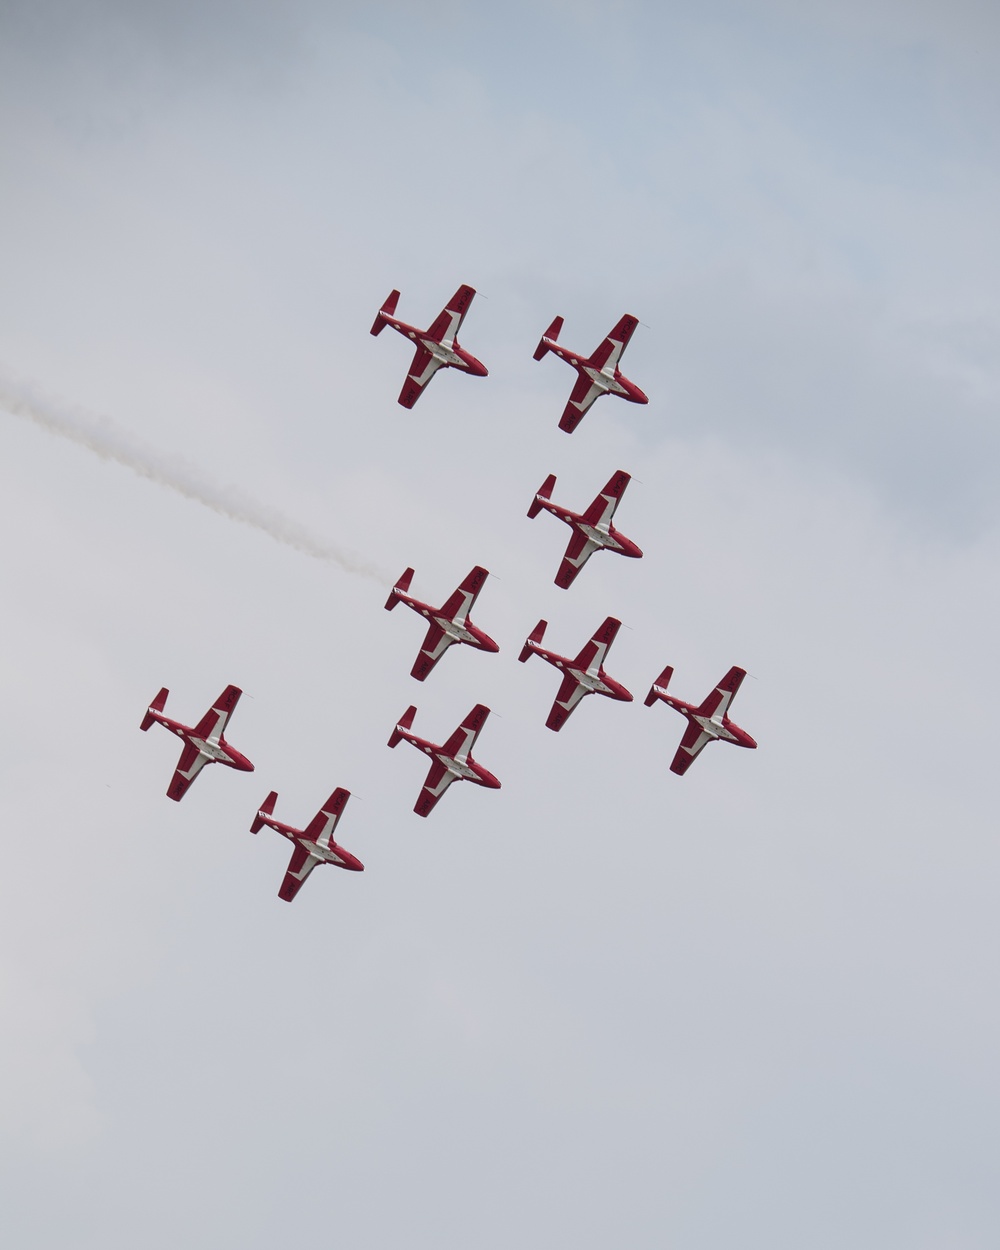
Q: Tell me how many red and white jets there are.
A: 9